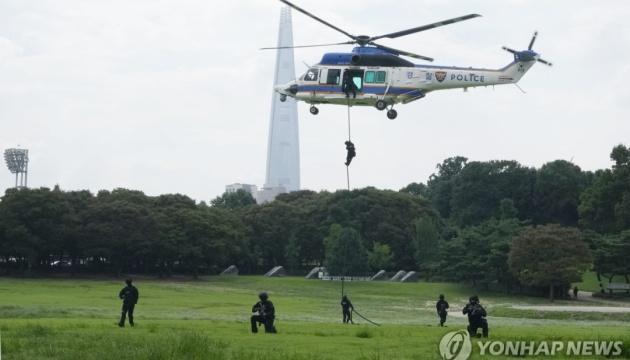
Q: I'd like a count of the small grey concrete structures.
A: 6